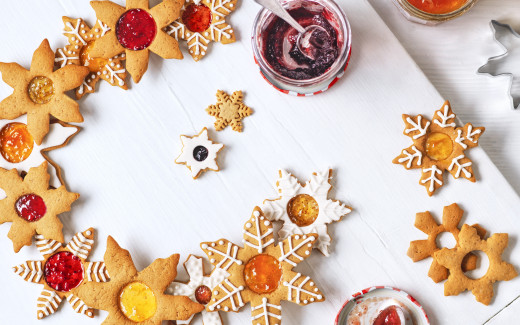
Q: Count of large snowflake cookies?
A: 14